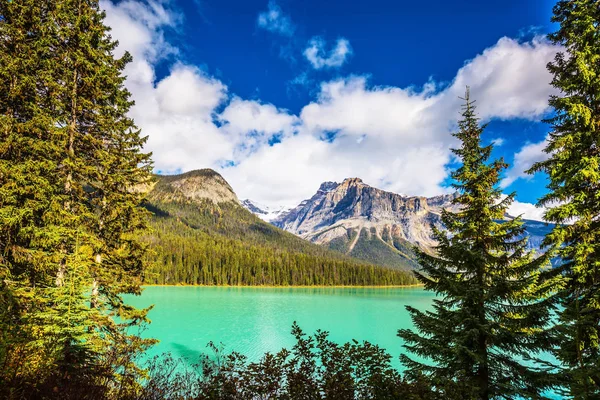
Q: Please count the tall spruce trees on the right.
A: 2